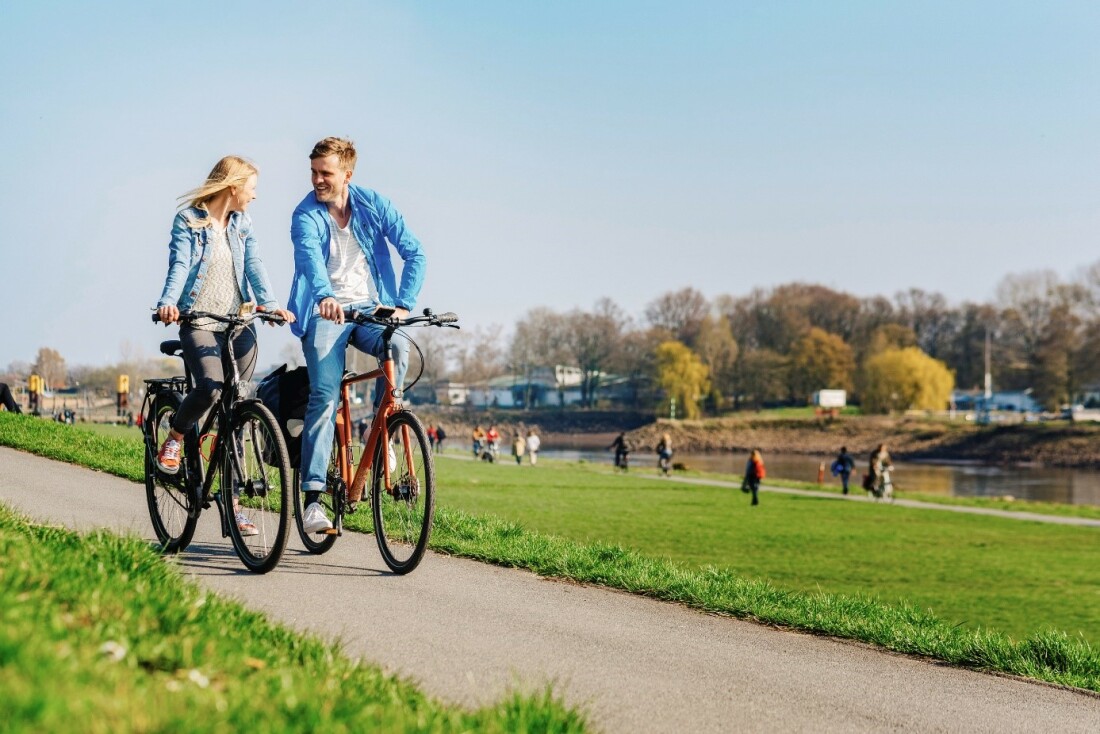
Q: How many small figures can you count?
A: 11